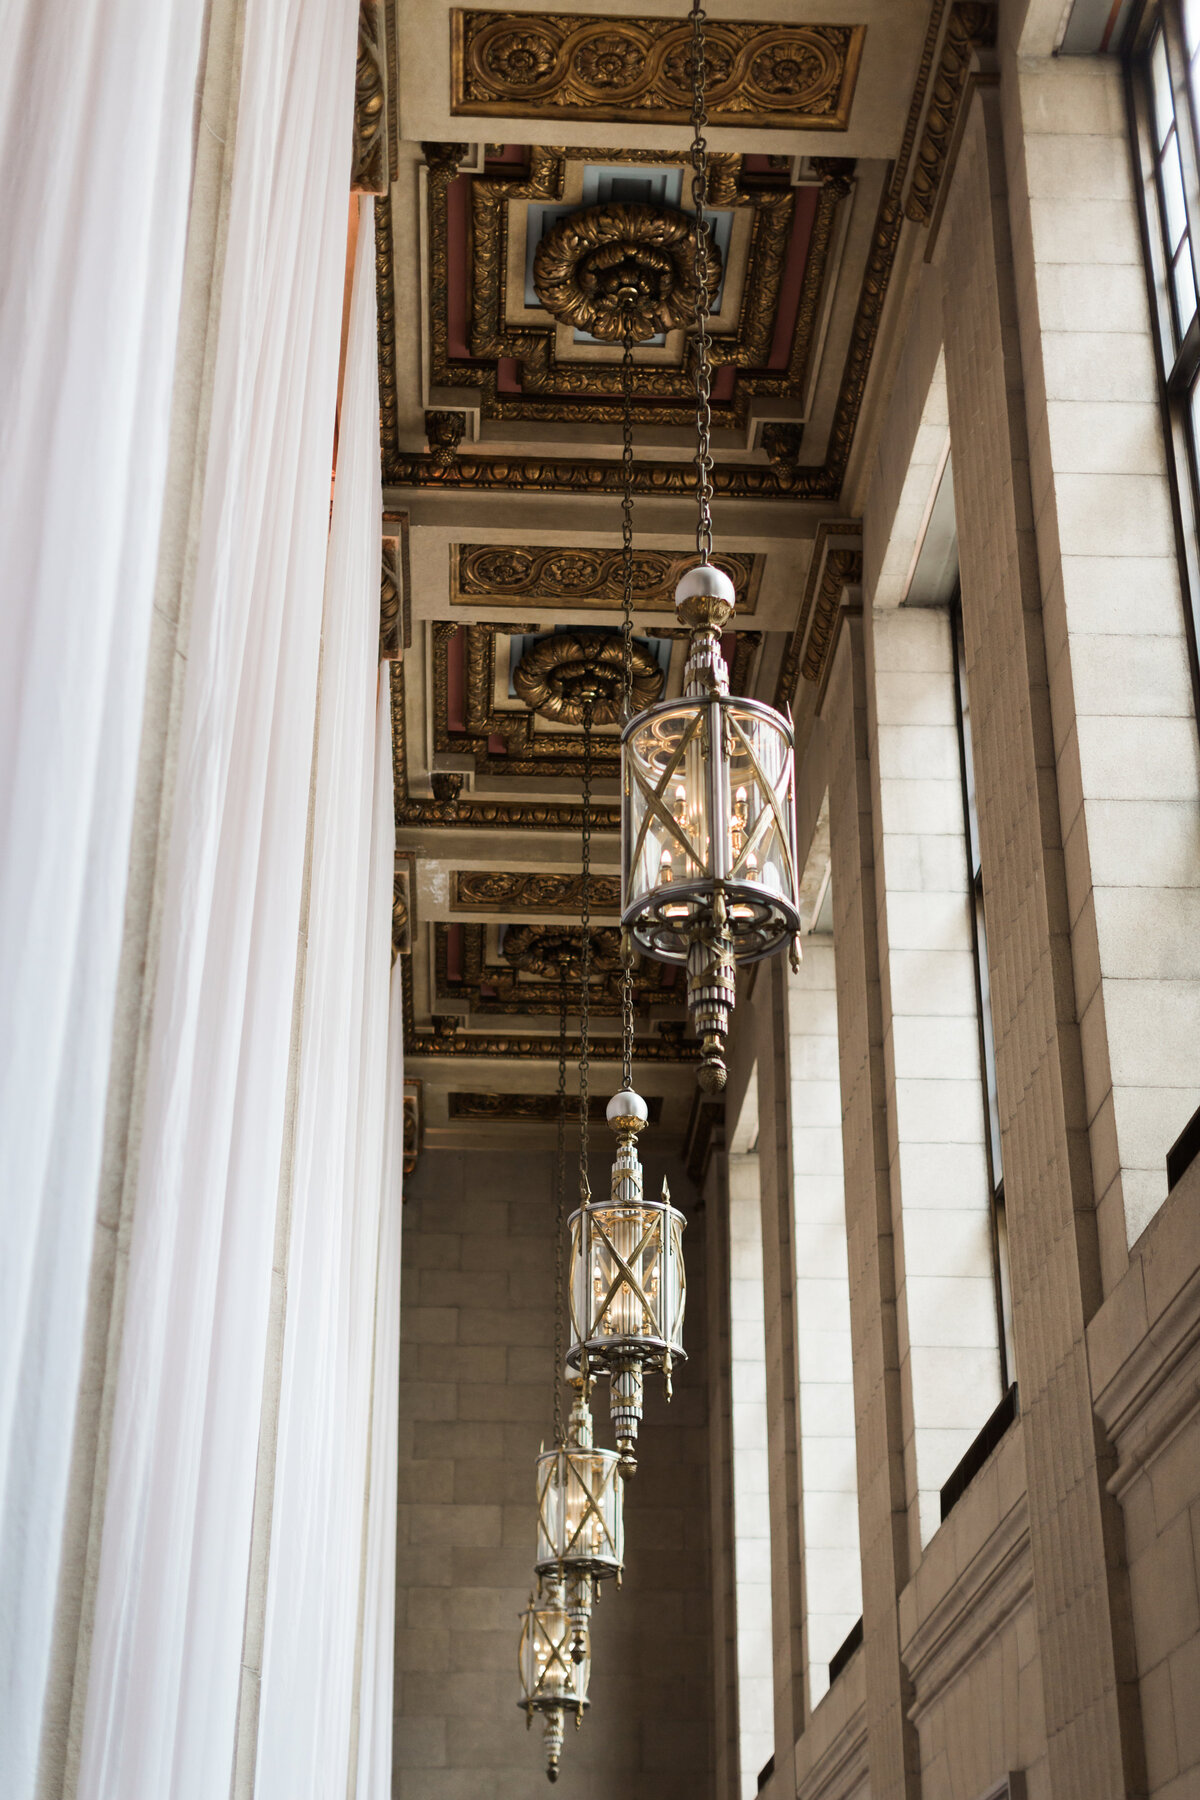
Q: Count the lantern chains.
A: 4